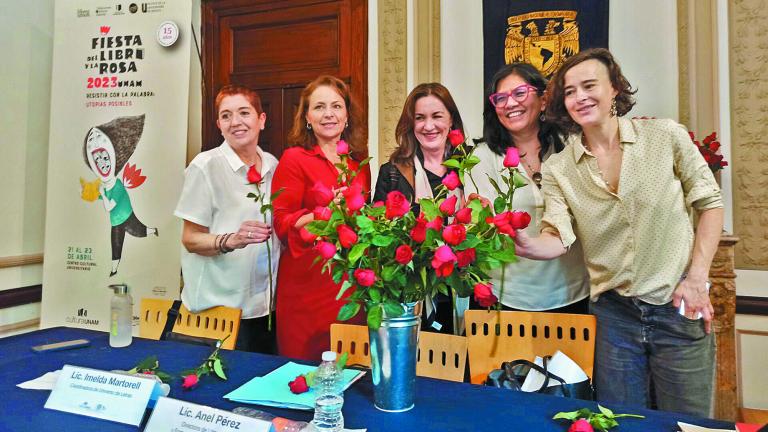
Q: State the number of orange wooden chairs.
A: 3